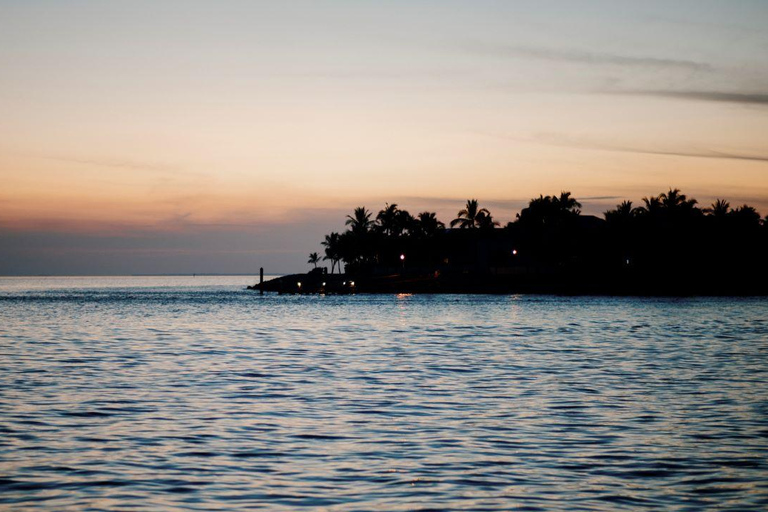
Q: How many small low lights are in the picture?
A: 4